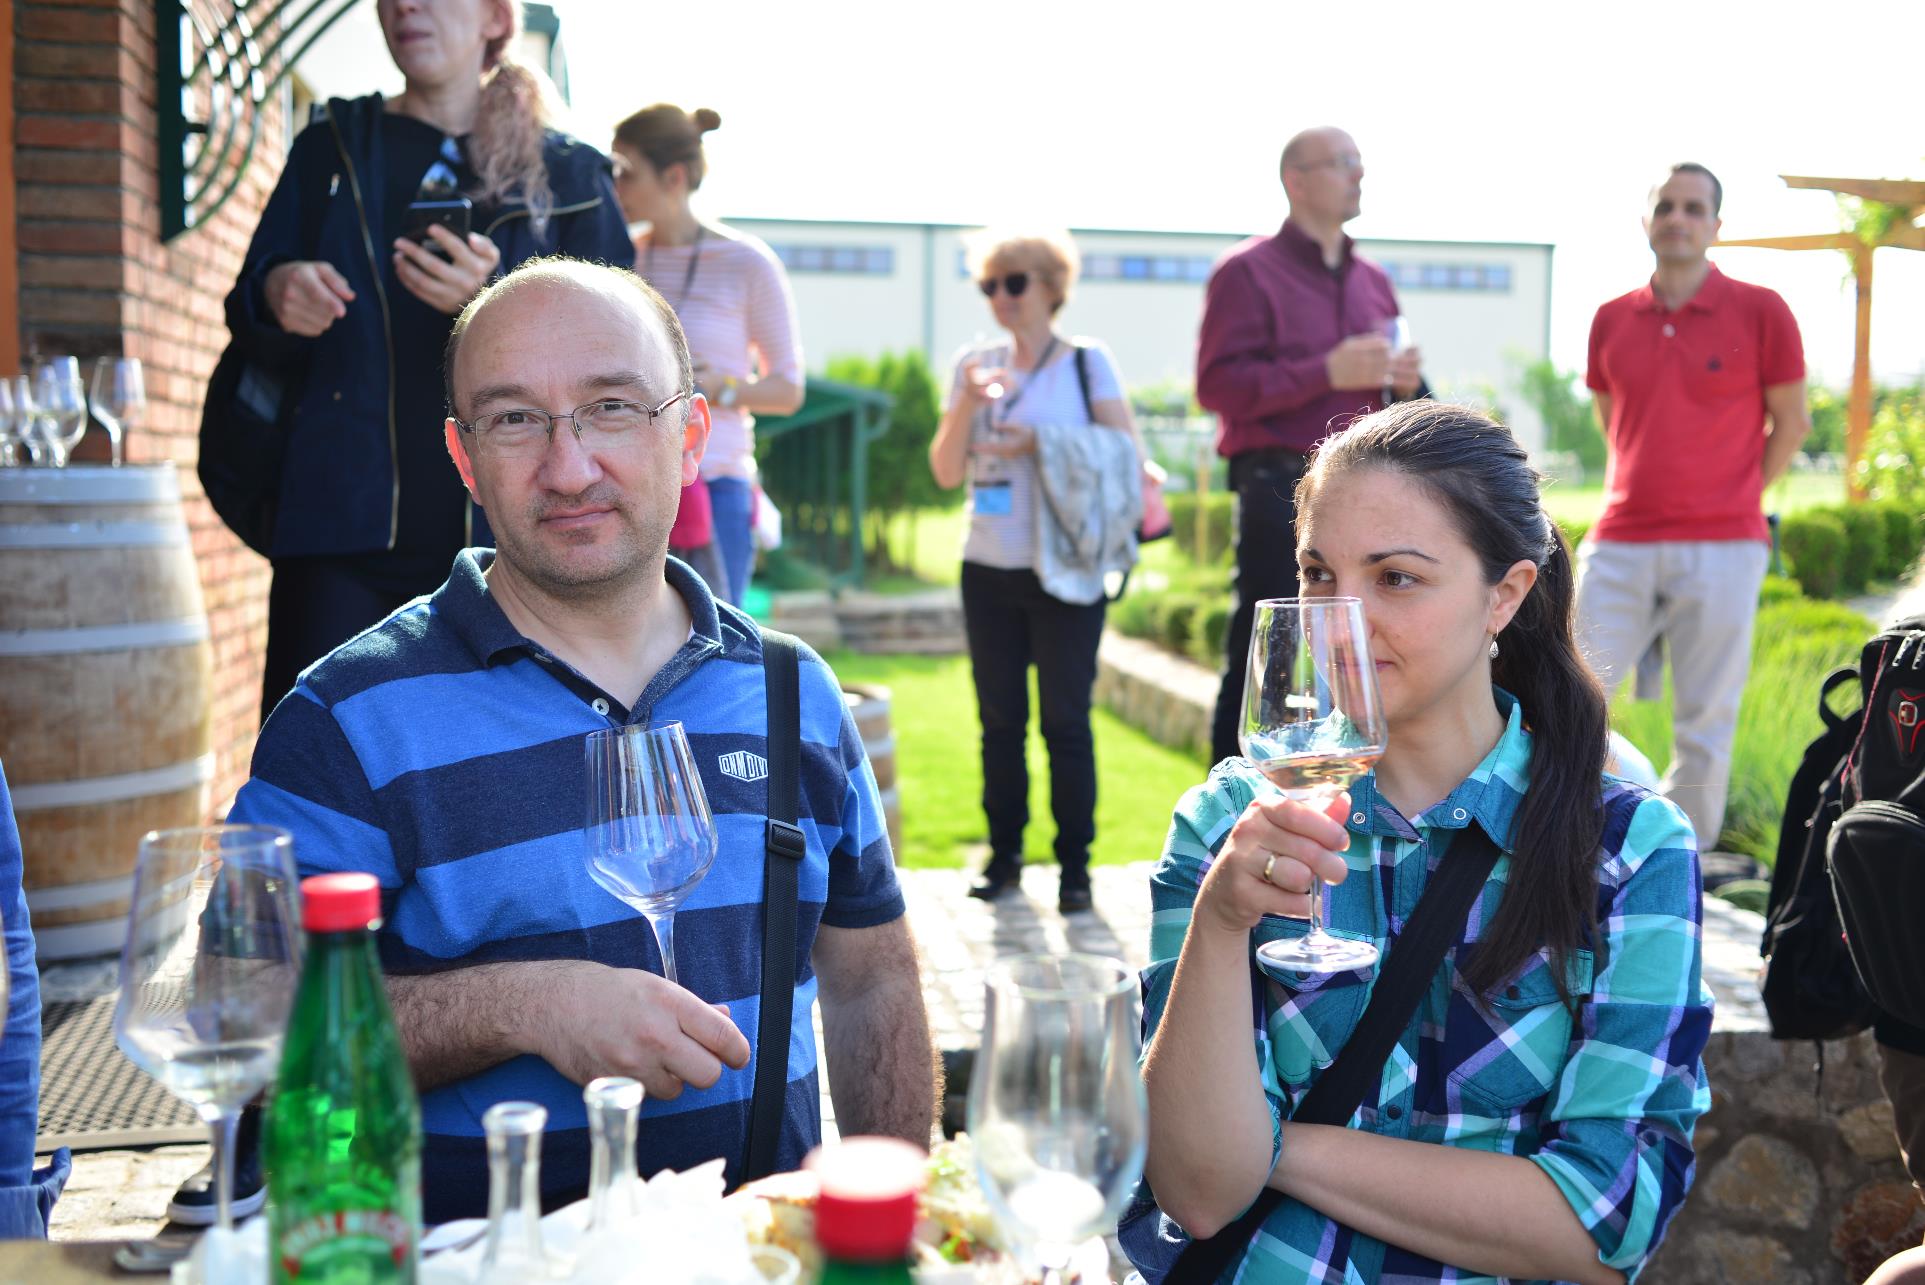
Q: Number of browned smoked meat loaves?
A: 0